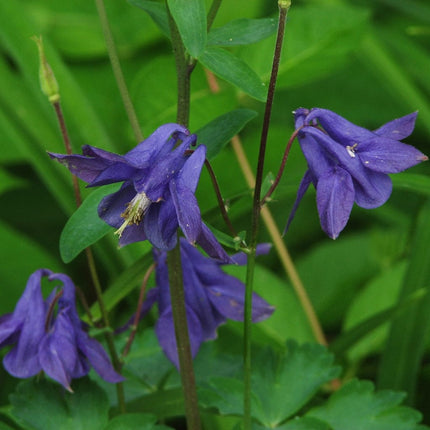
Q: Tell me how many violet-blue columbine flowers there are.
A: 4